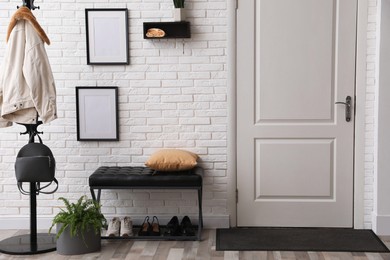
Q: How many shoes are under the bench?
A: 6